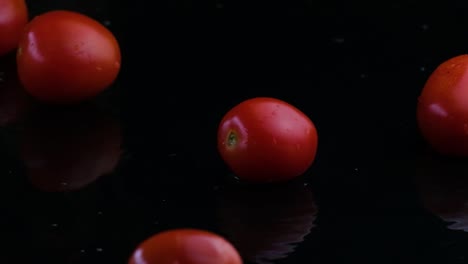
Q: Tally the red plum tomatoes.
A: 5